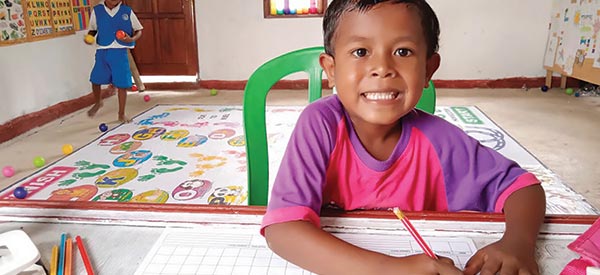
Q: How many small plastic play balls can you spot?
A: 13